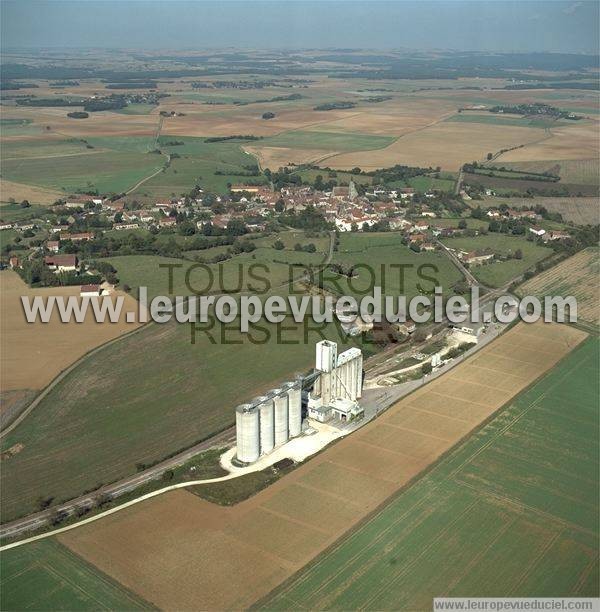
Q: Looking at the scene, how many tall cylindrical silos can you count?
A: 4